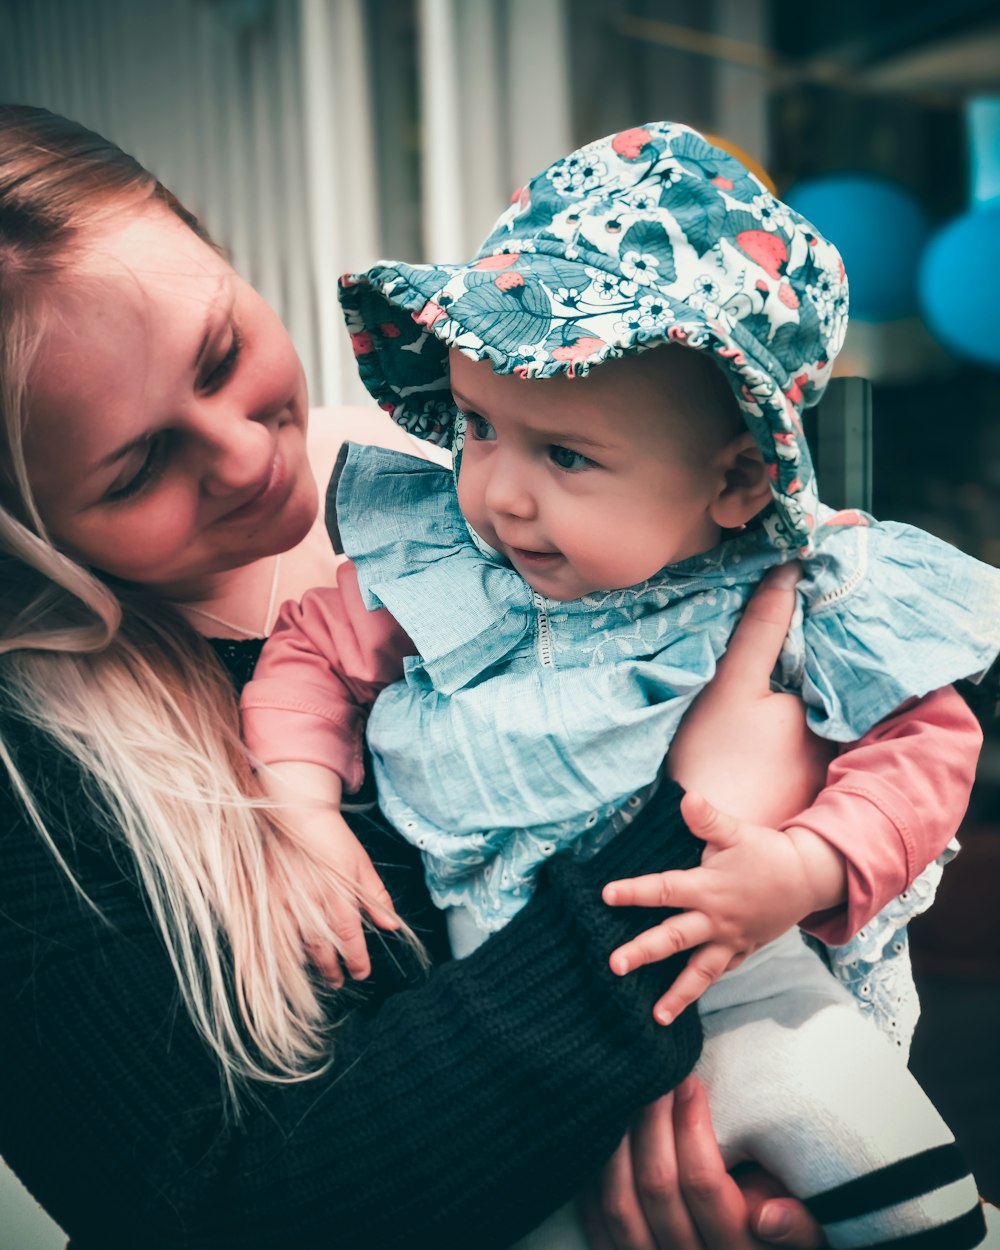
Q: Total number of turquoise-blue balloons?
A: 2